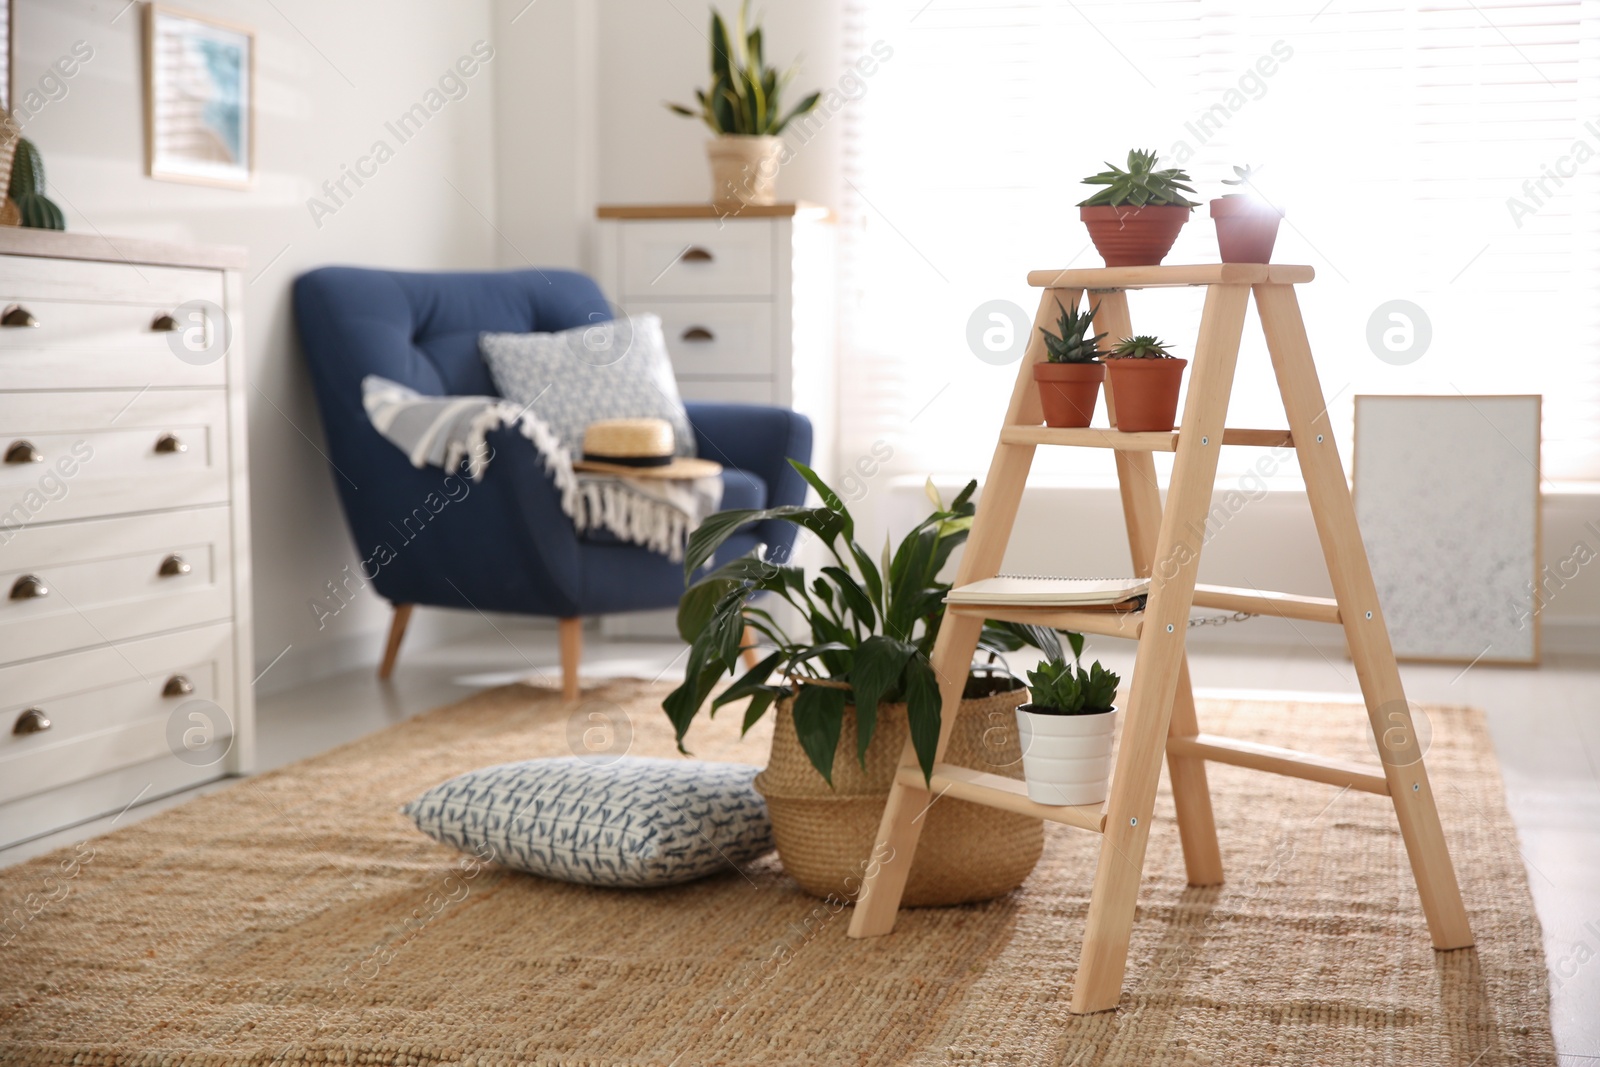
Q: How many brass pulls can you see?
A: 10